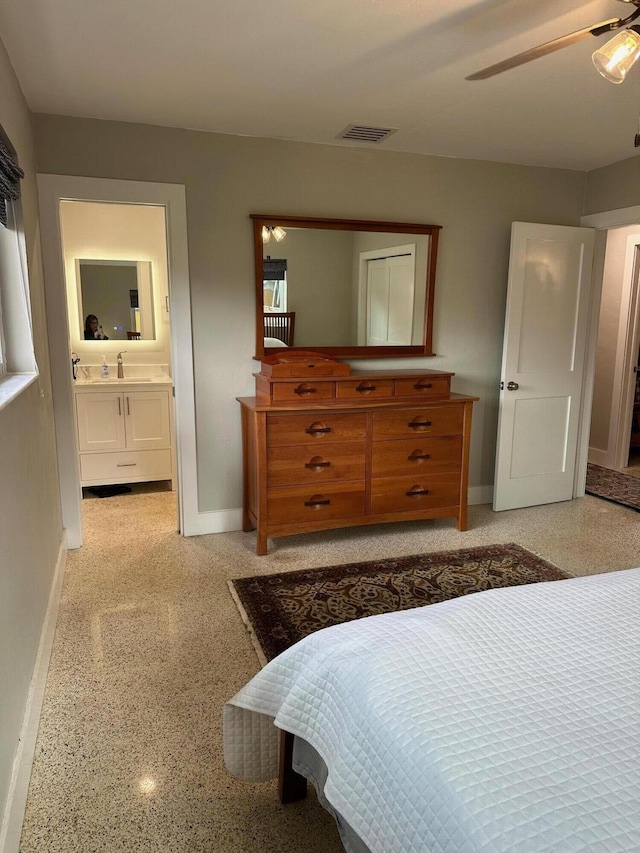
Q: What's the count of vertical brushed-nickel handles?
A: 2